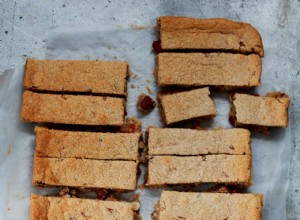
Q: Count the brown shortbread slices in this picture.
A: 12